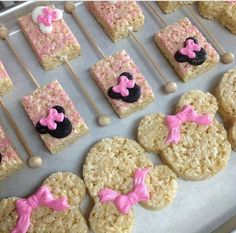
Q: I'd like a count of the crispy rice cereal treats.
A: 13